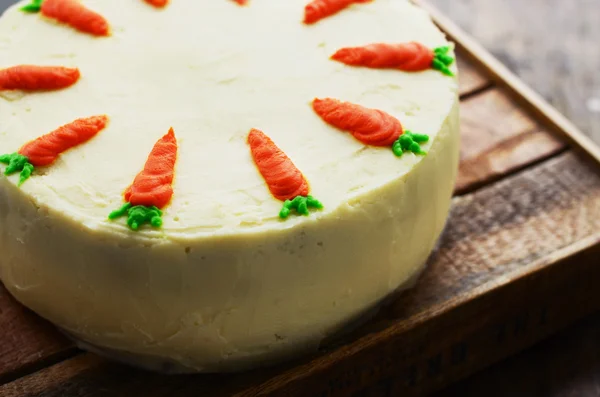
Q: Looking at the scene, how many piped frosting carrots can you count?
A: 10